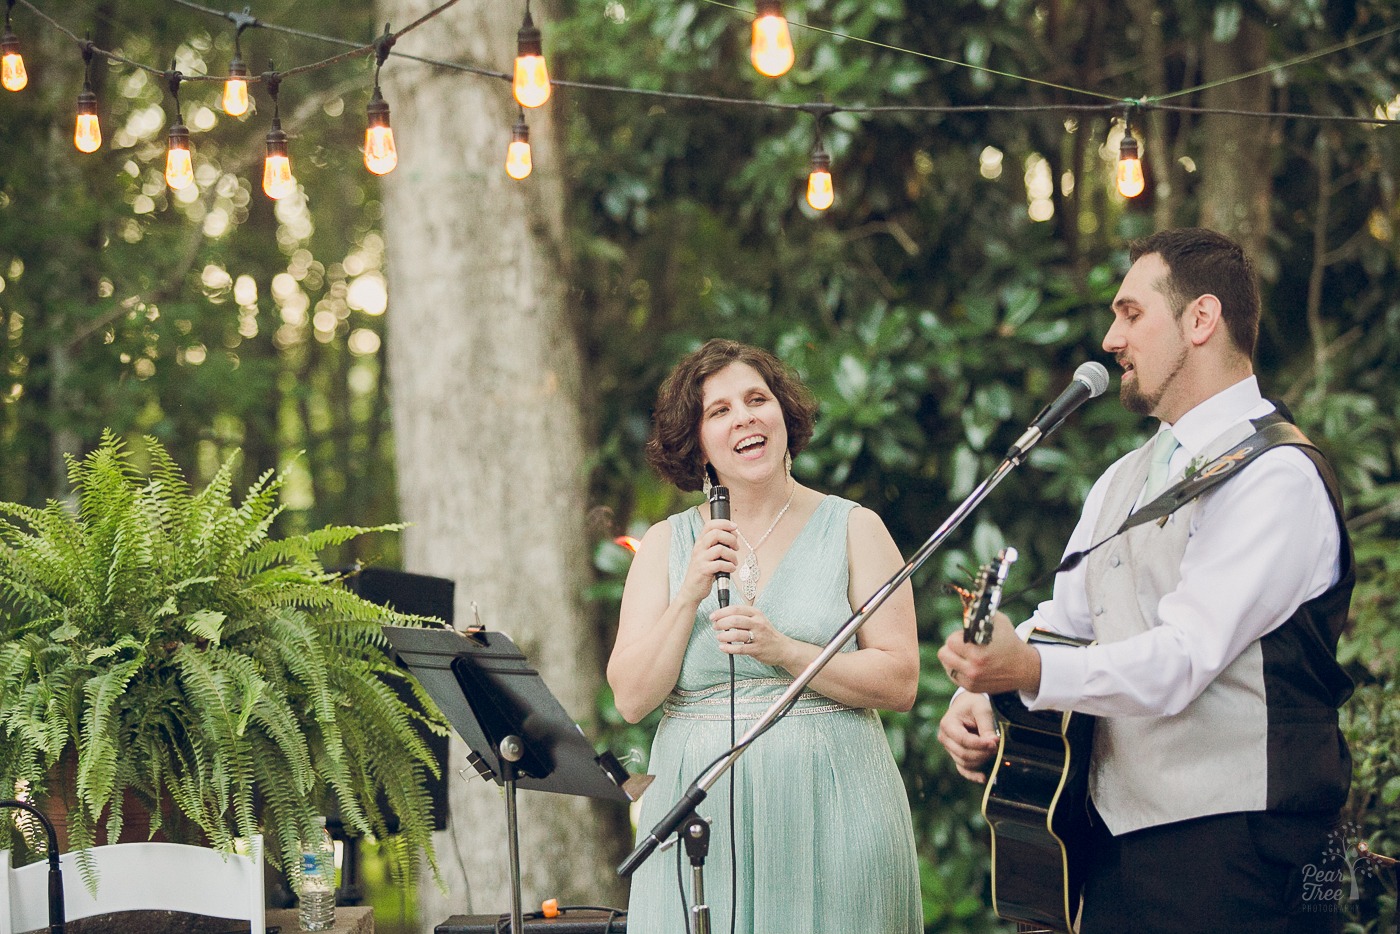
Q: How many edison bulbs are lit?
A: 11